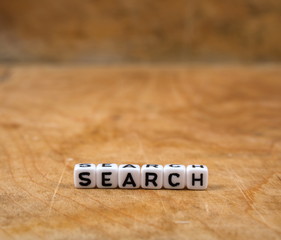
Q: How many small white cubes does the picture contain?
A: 6